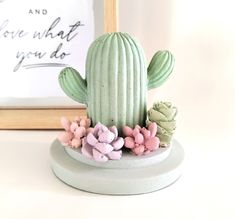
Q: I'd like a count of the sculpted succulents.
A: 4